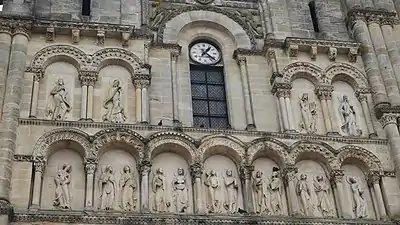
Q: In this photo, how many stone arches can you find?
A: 12